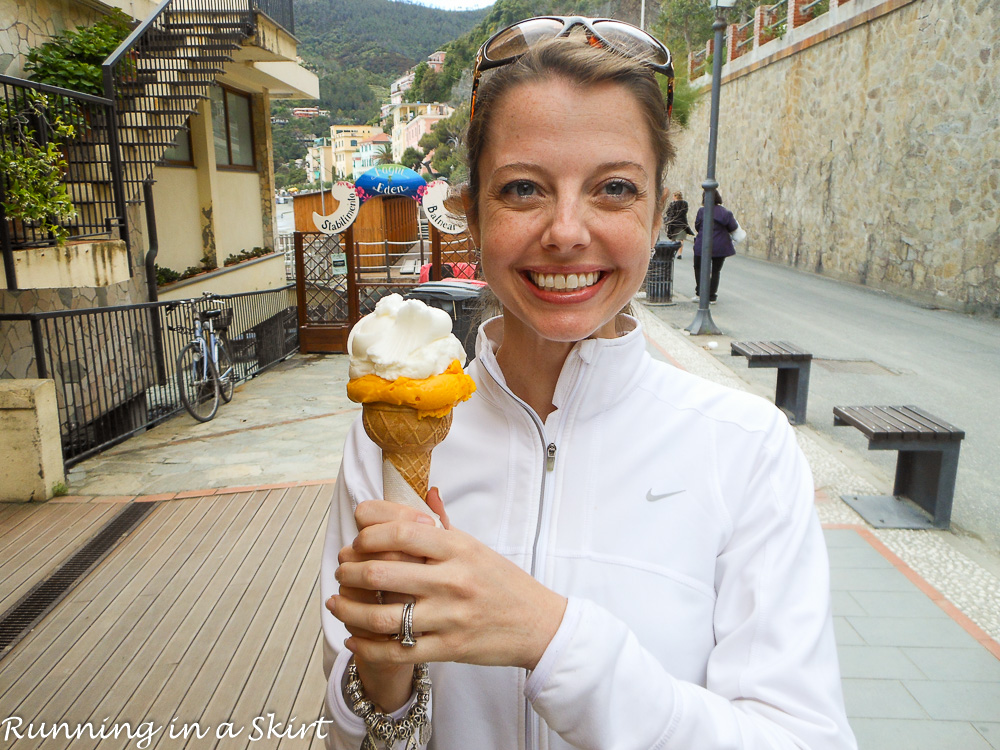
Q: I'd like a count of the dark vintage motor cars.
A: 0